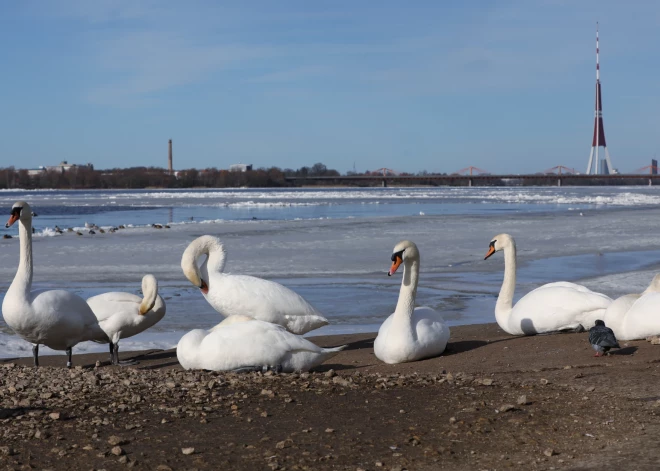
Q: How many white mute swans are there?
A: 7